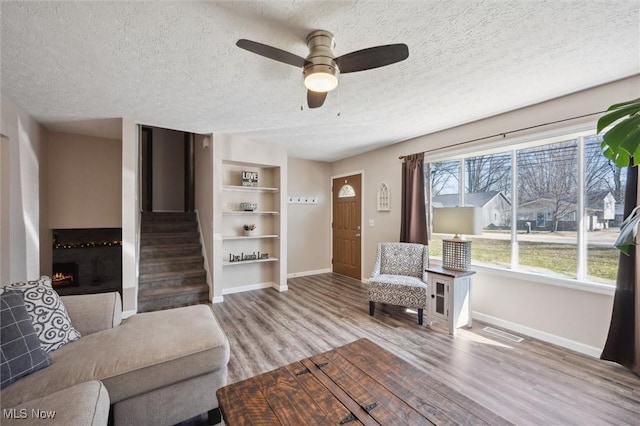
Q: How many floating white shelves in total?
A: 4